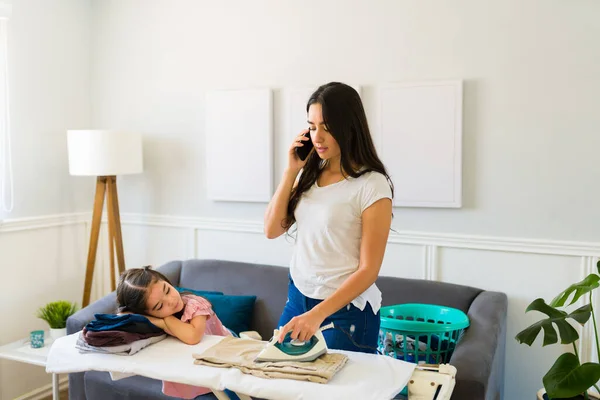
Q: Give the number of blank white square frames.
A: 3